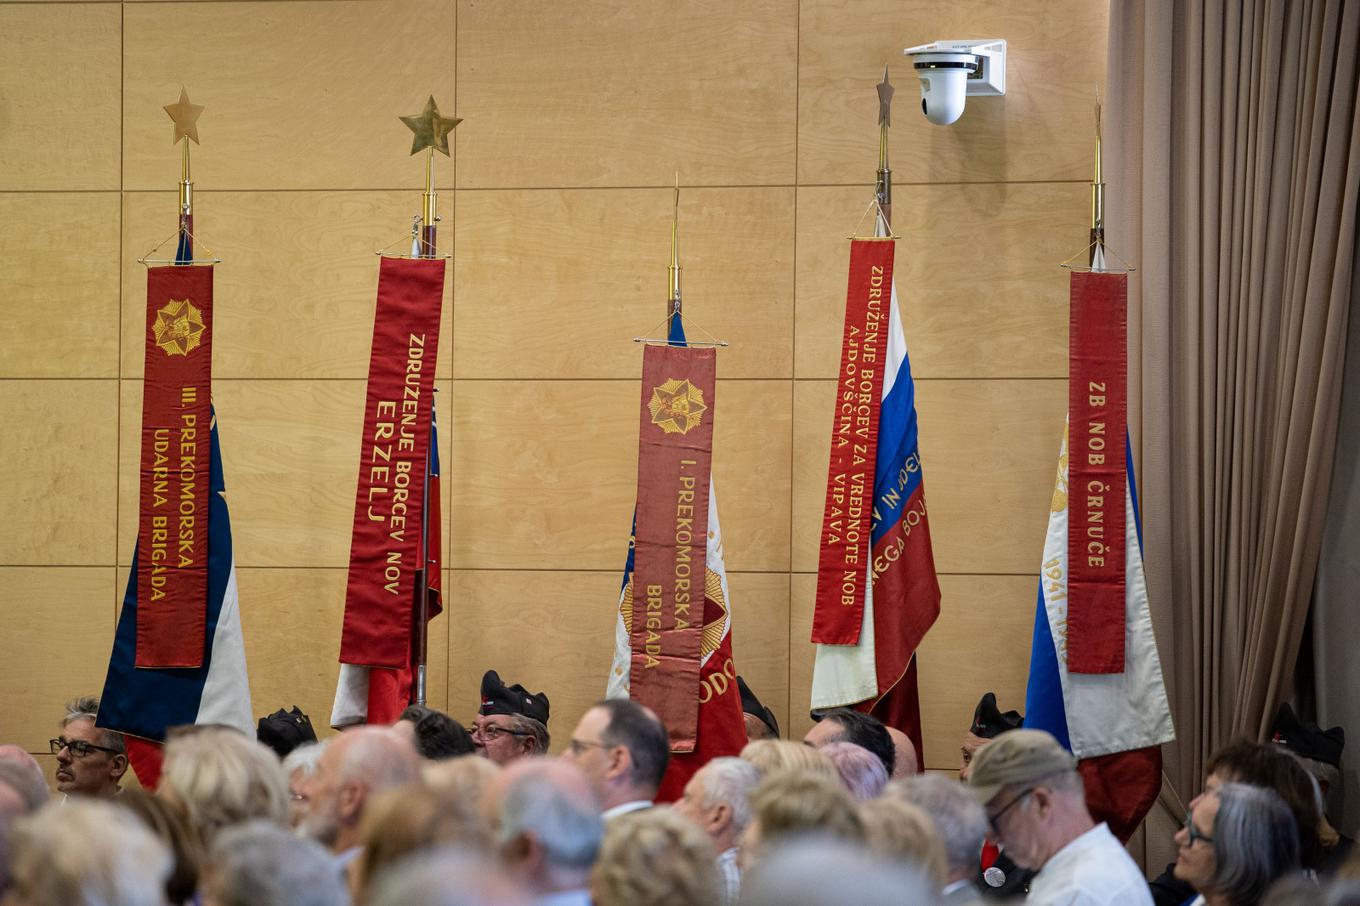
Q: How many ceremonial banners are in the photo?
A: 5